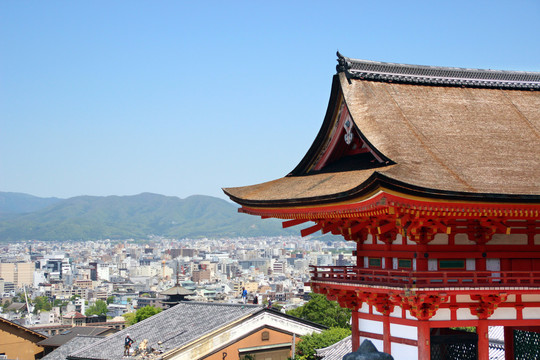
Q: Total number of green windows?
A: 3